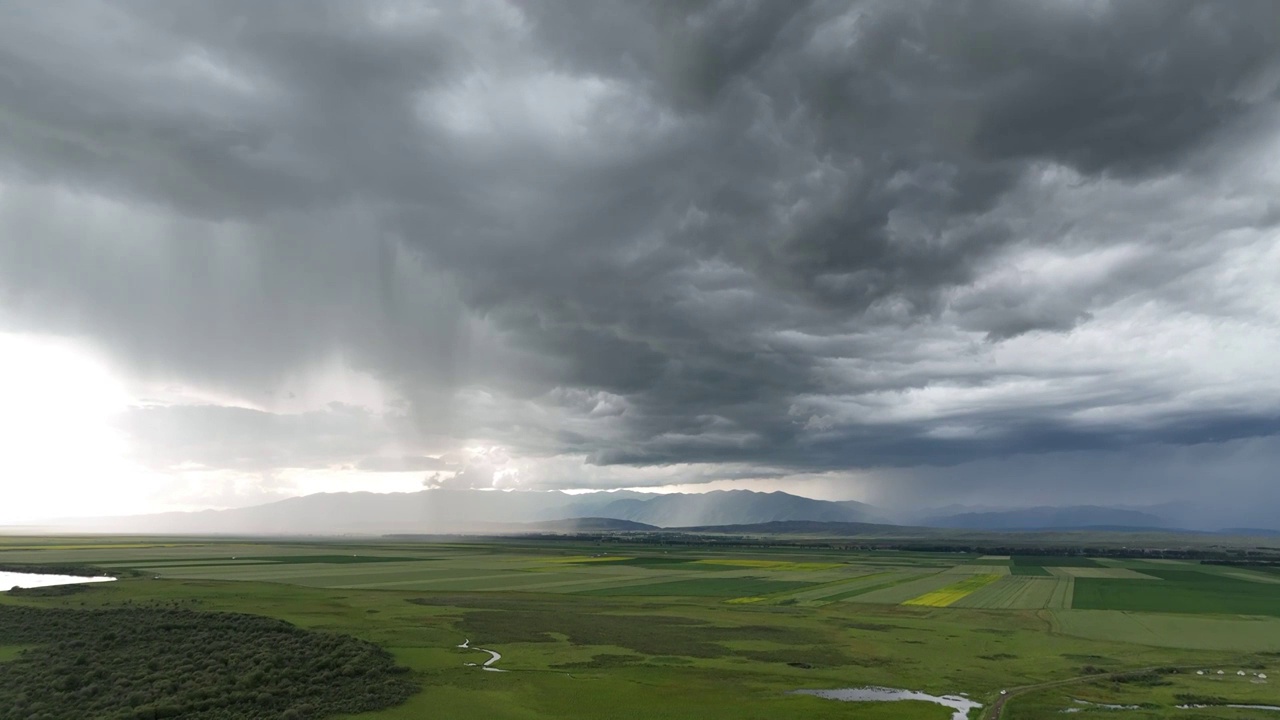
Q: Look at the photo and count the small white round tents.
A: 4